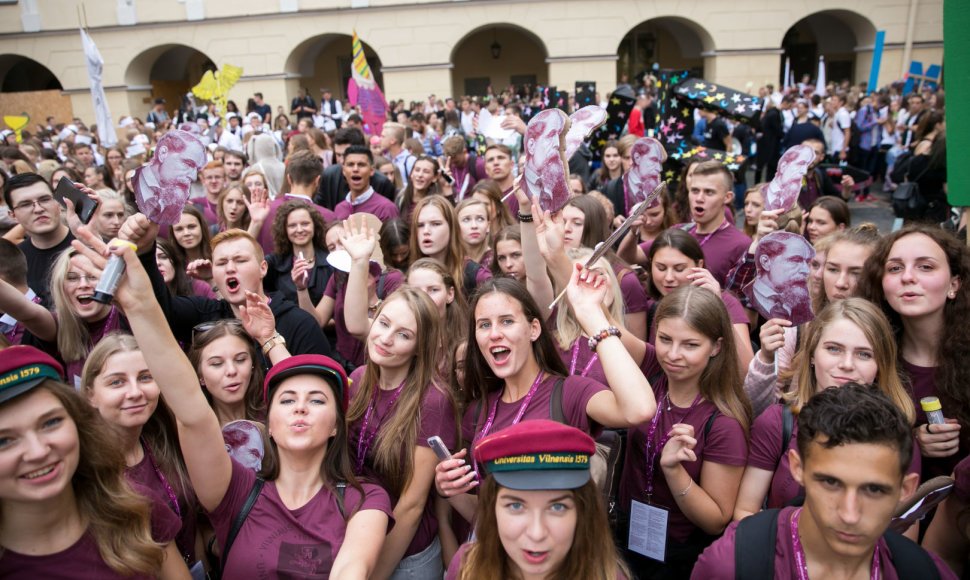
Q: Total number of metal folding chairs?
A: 0